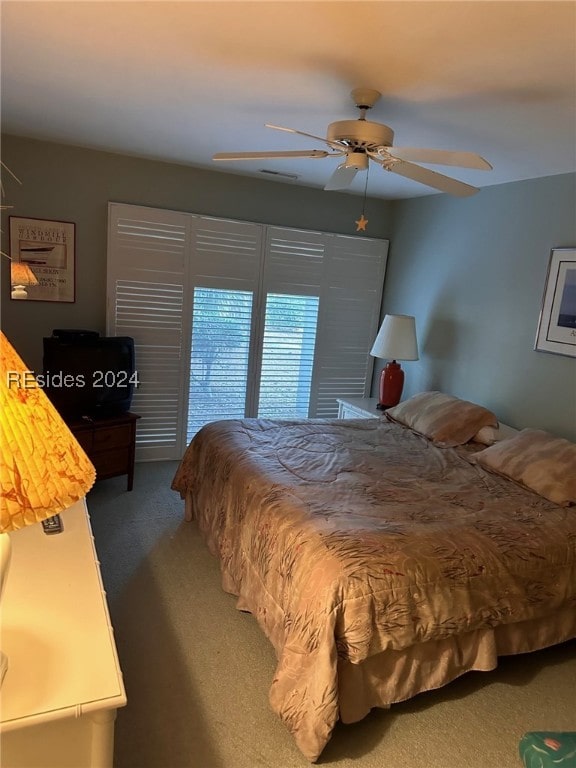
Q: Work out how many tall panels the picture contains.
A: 4